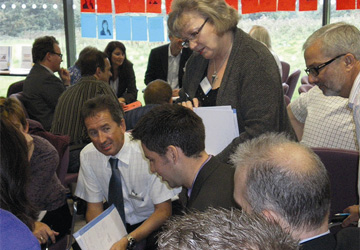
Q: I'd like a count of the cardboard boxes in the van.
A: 0